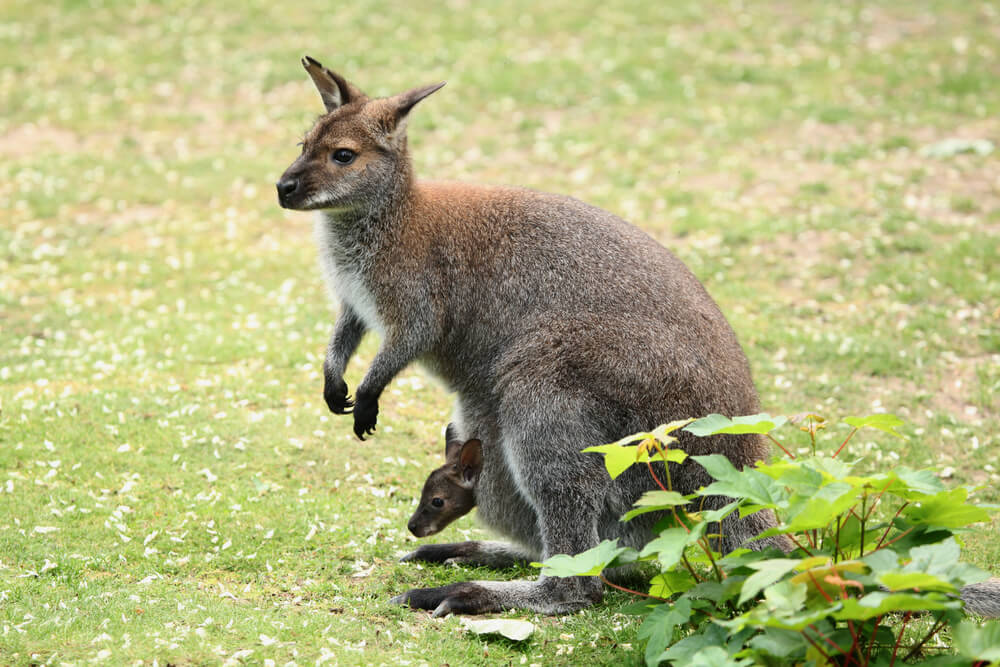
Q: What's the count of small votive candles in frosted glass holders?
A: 0